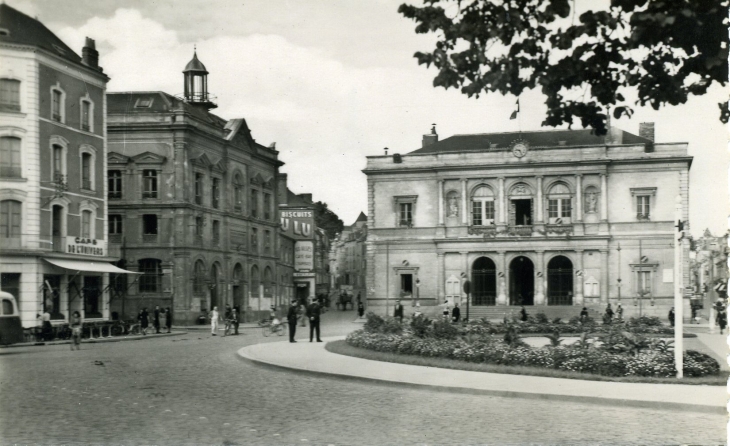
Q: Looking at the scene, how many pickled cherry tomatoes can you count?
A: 0